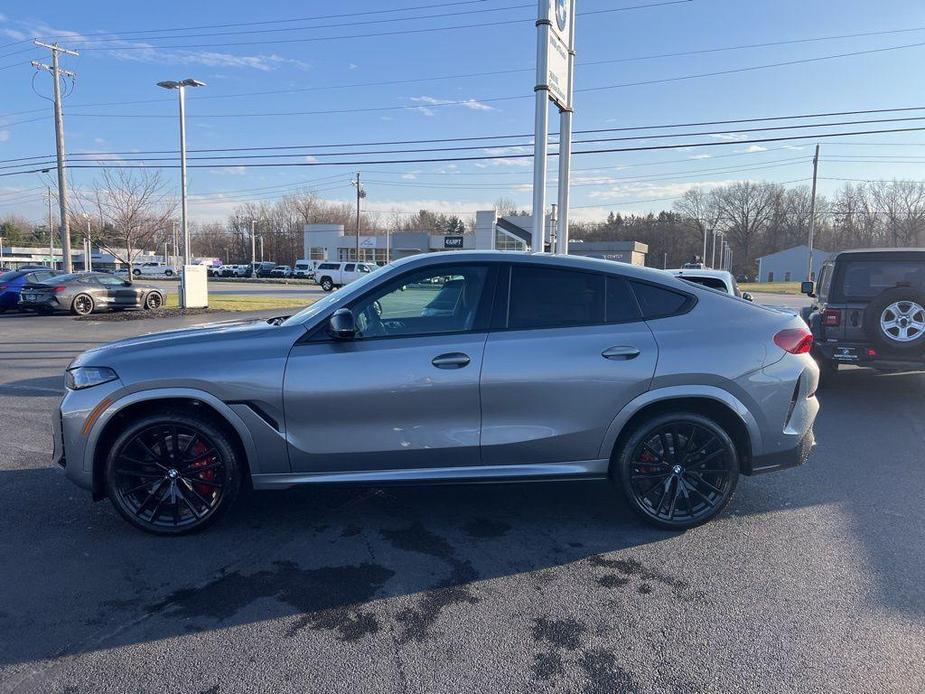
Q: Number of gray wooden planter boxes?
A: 0